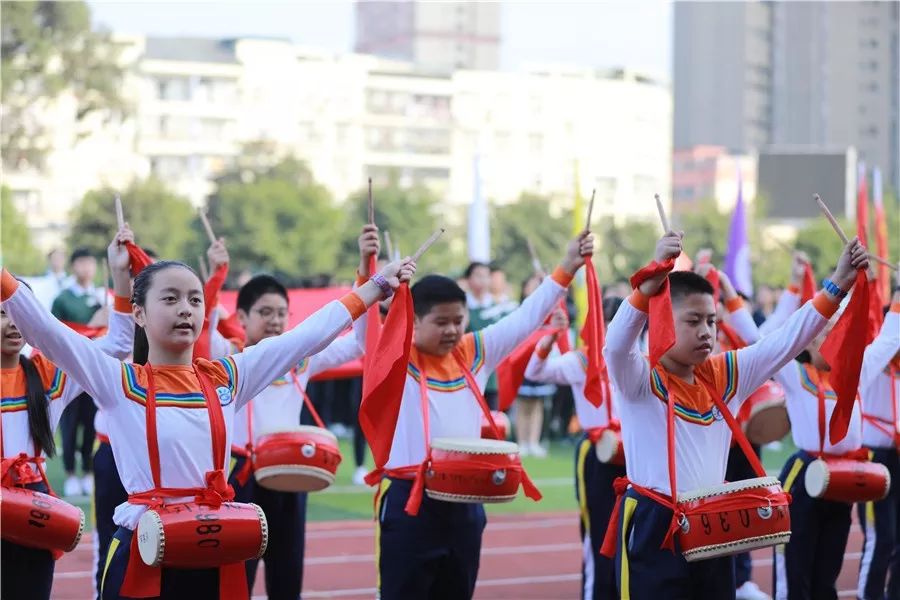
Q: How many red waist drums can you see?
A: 9